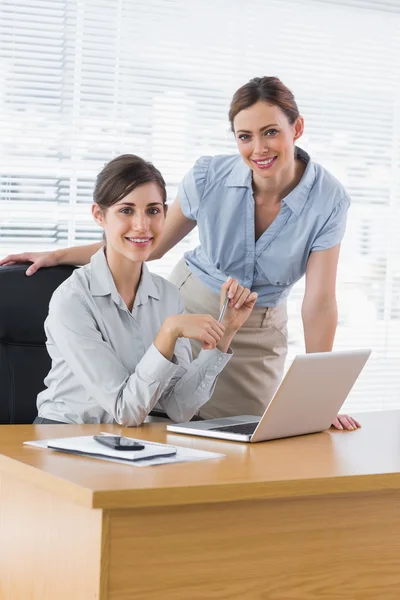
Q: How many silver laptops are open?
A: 1